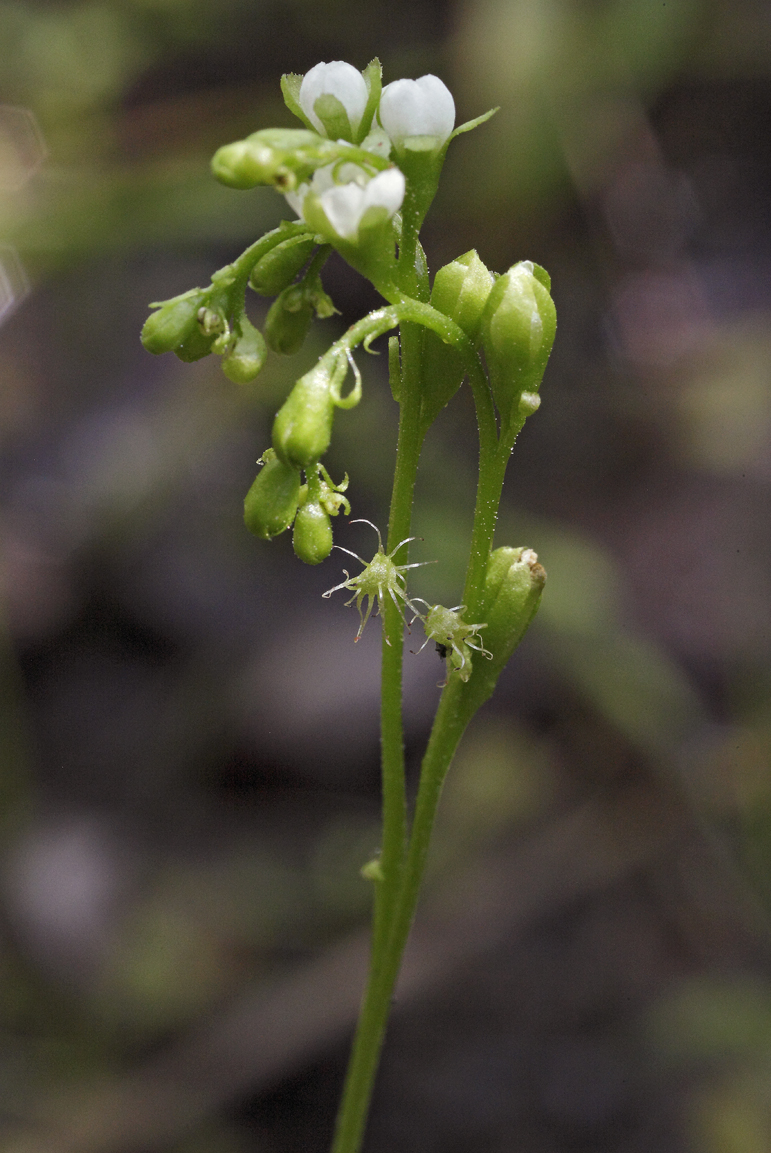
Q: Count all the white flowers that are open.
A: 3